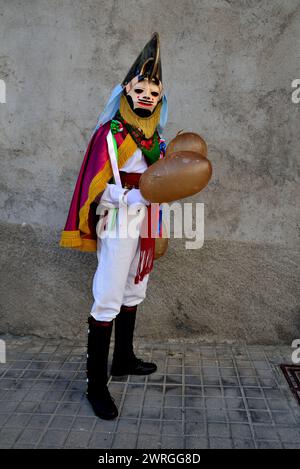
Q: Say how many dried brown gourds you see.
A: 3